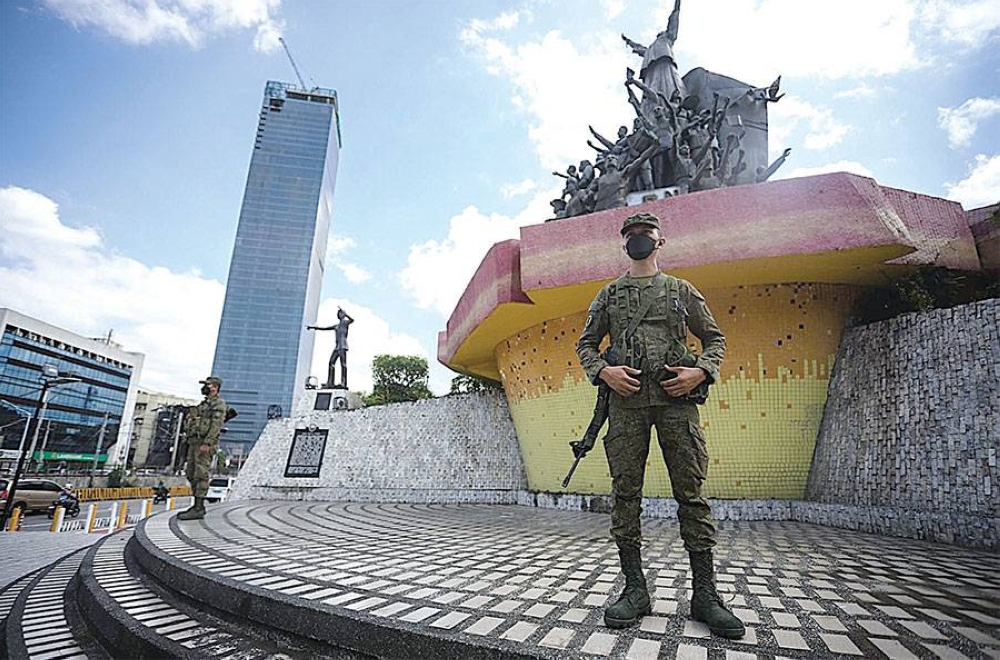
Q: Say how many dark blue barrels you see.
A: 0